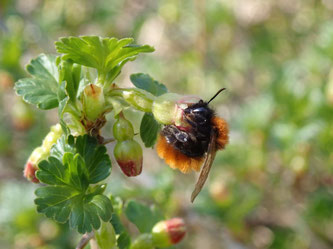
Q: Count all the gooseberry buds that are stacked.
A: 2